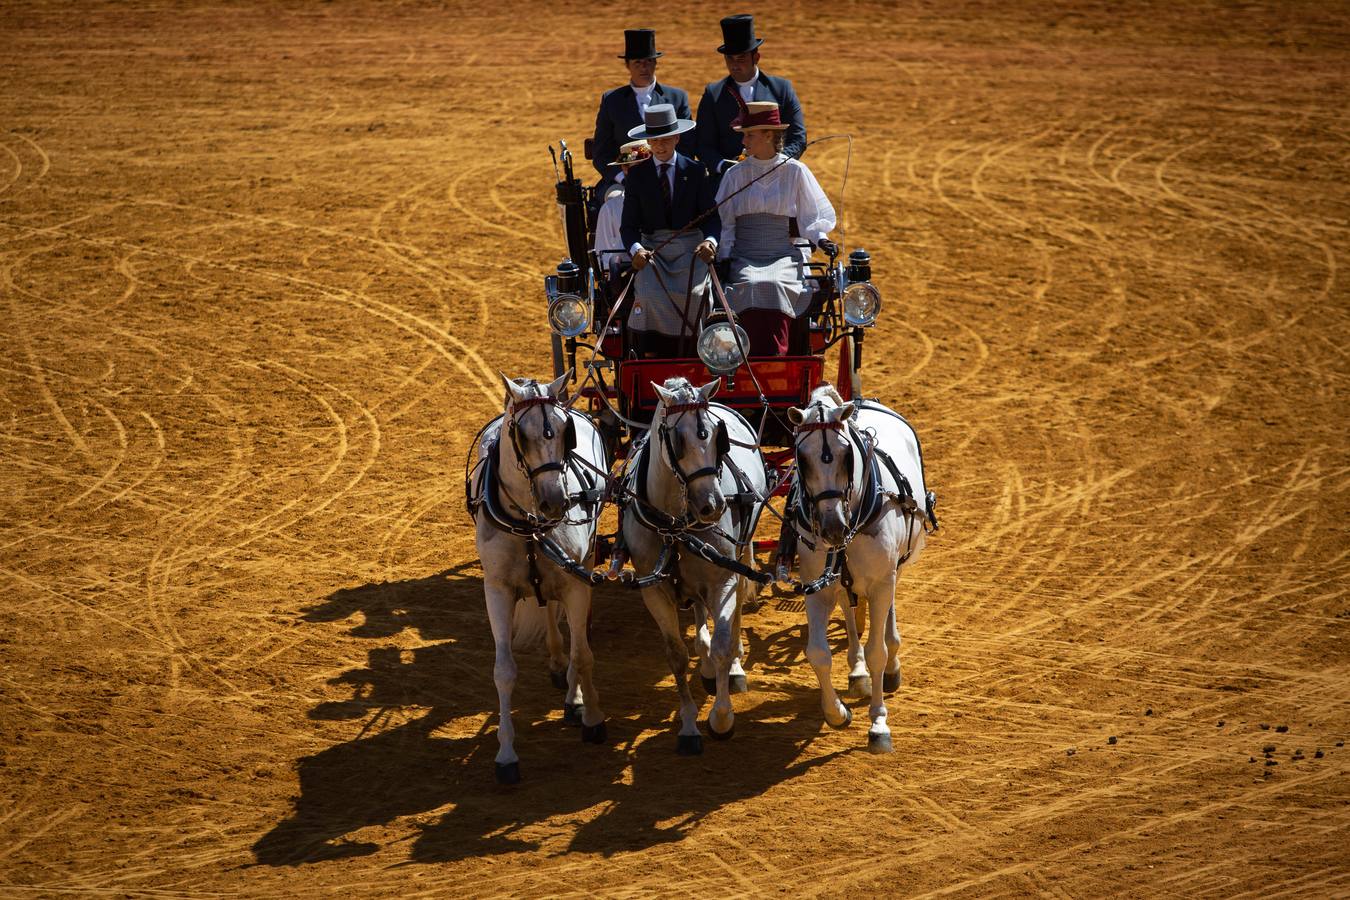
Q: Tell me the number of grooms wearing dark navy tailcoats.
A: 2